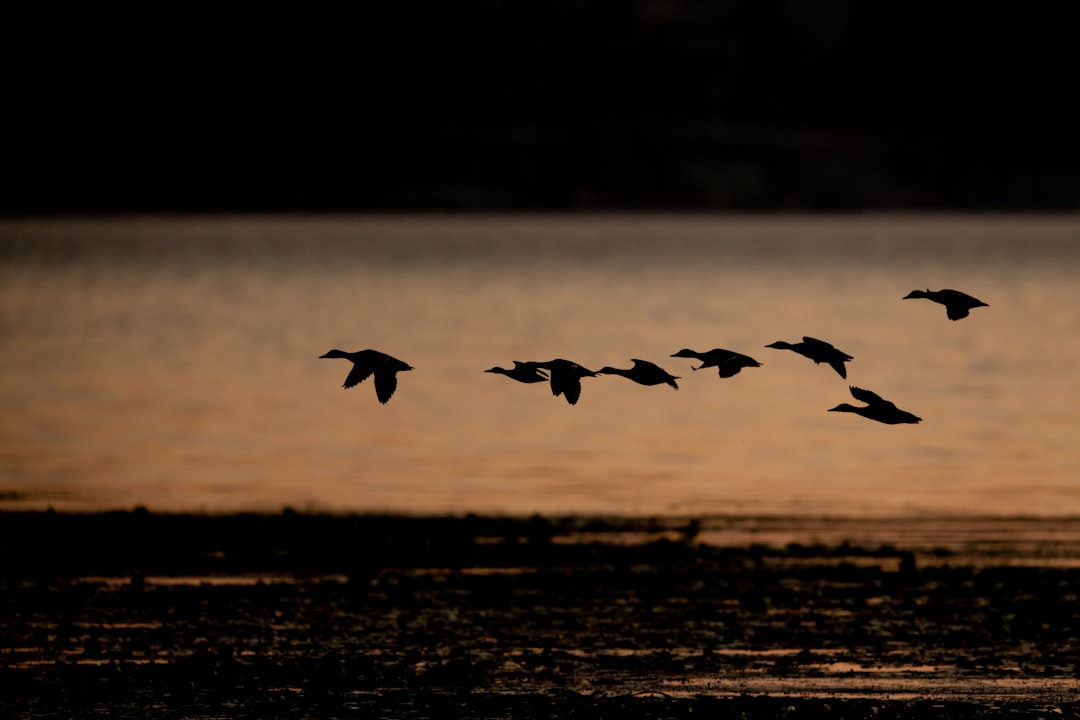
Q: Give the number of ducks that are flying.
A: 8